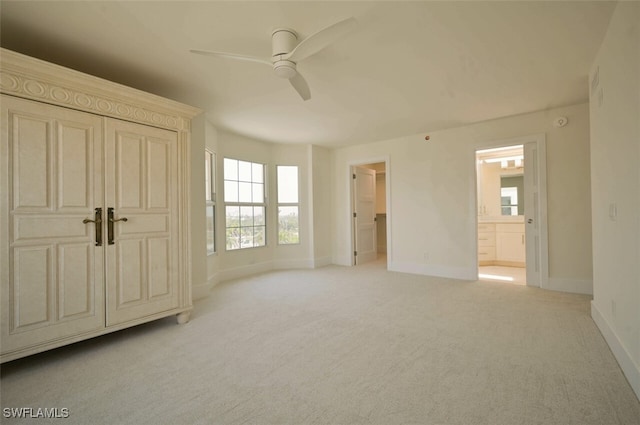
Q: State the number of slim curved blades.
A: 3